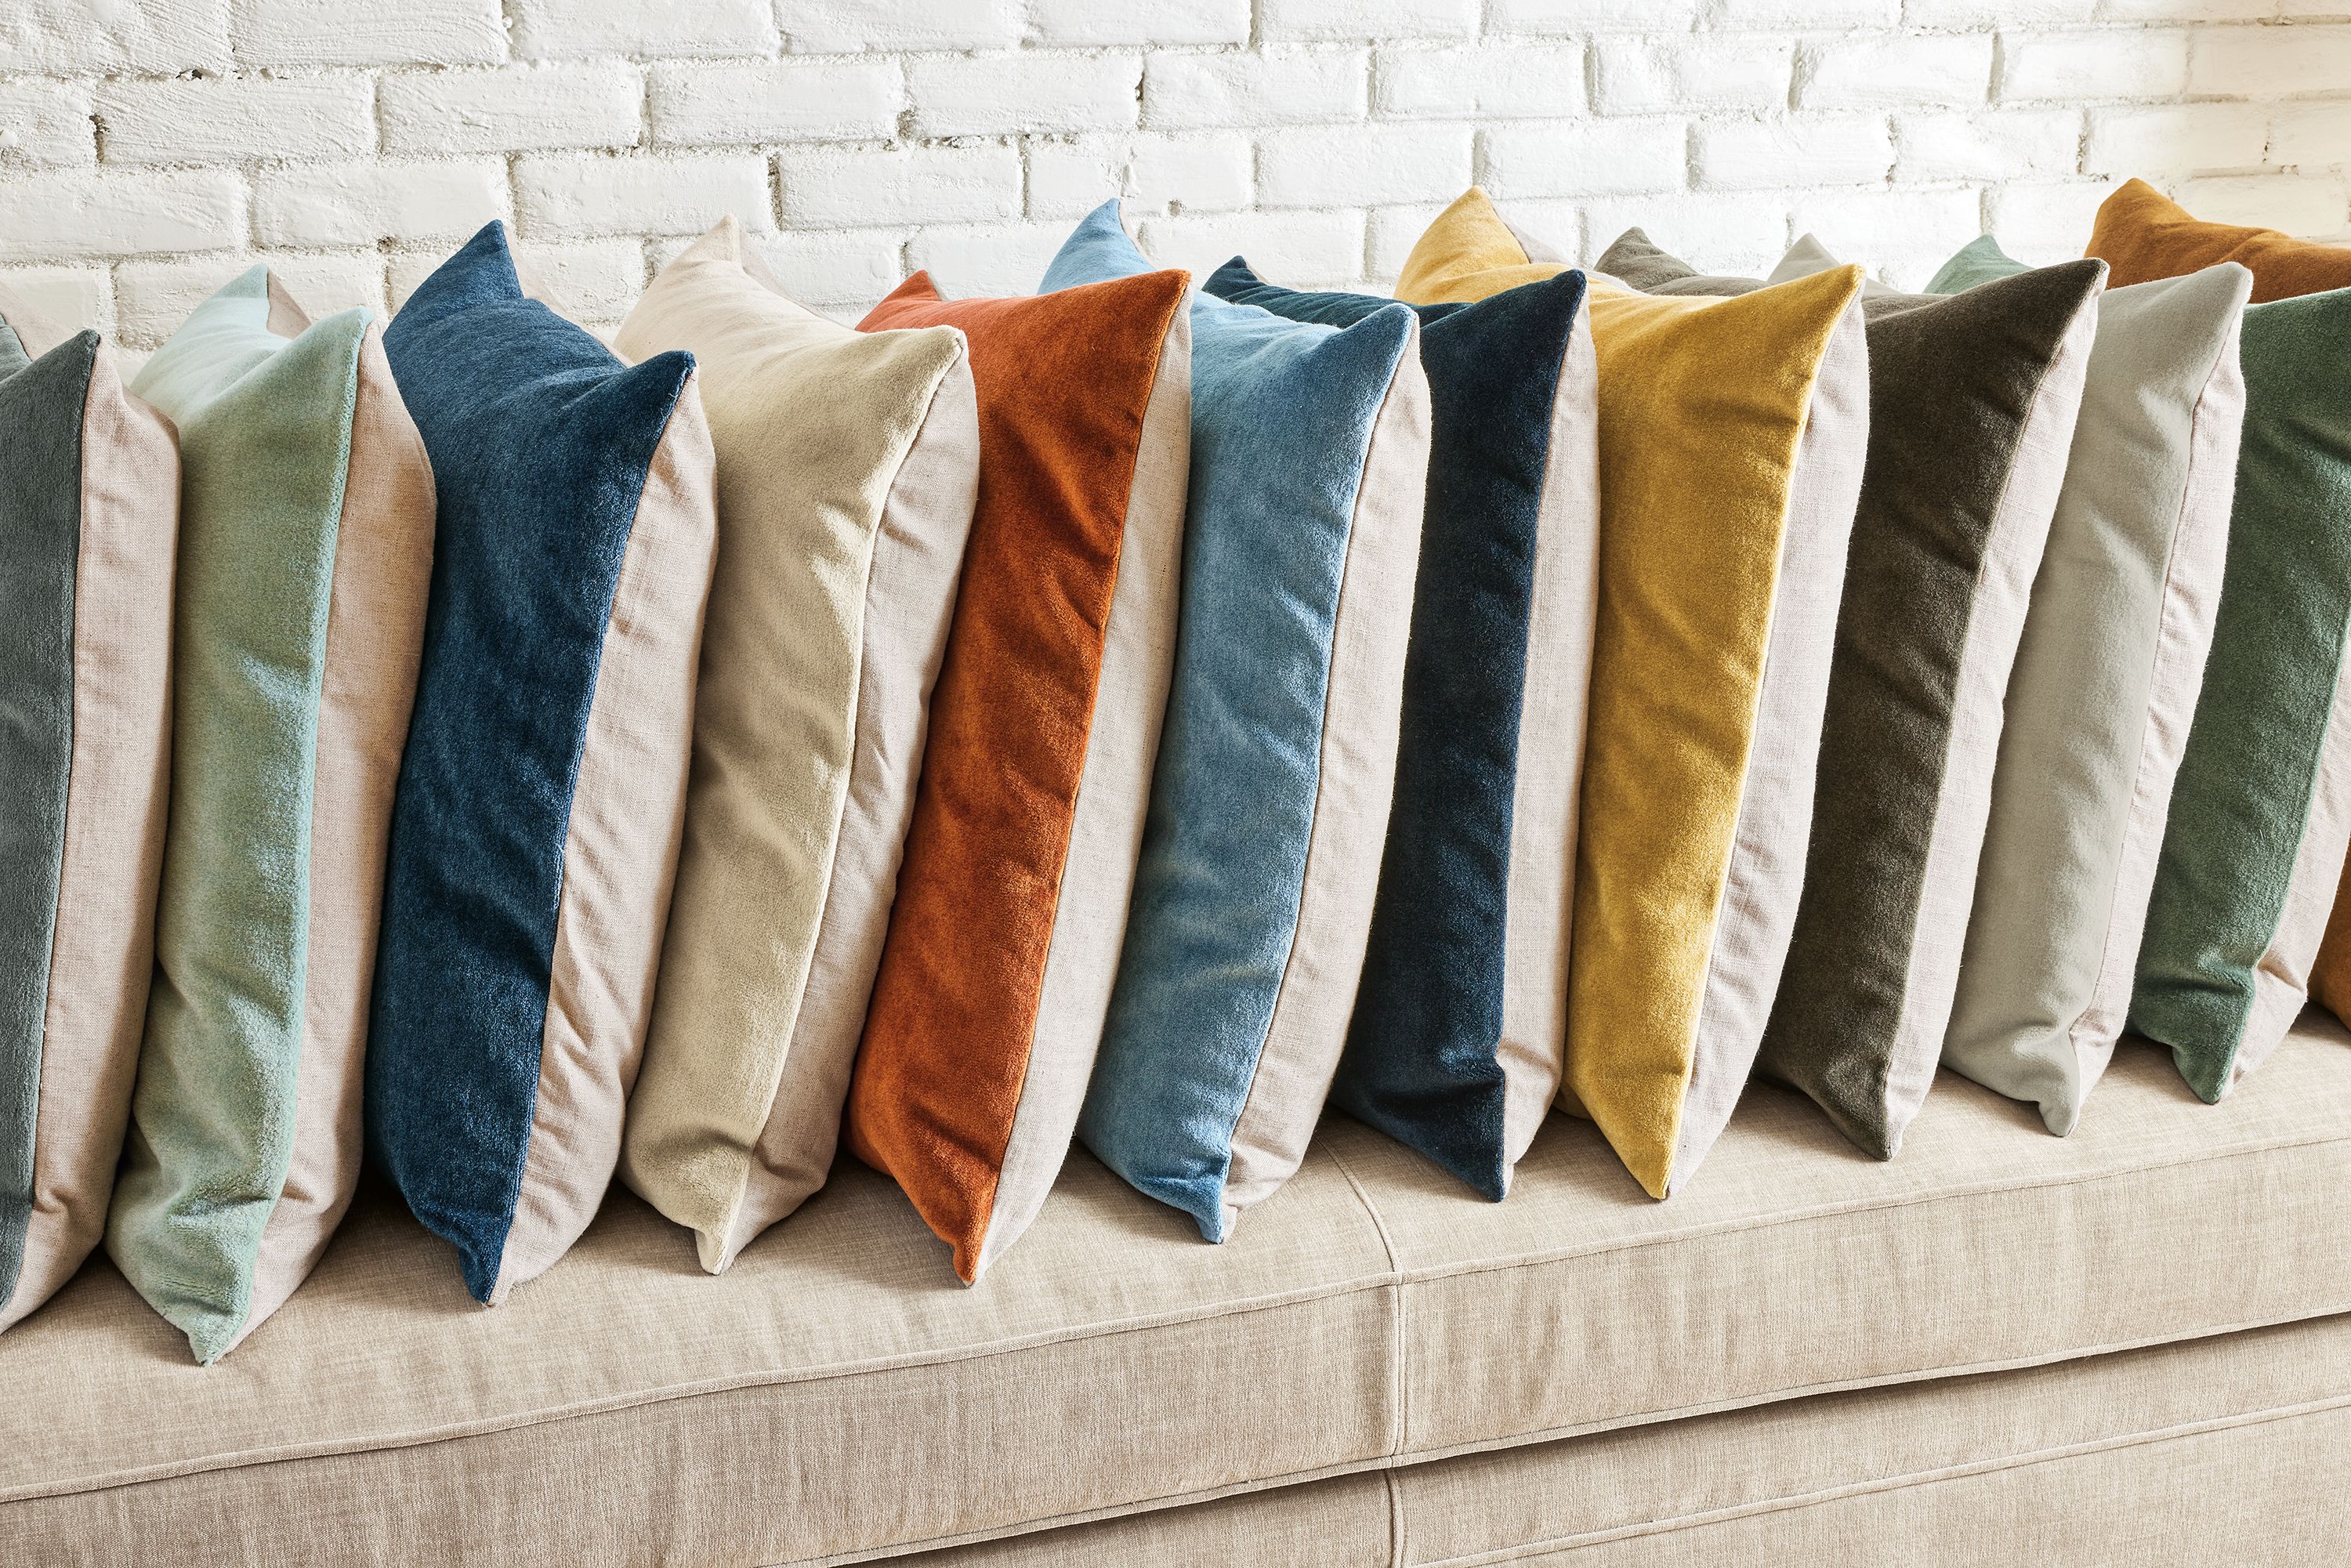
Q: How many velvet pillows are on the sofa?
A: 12